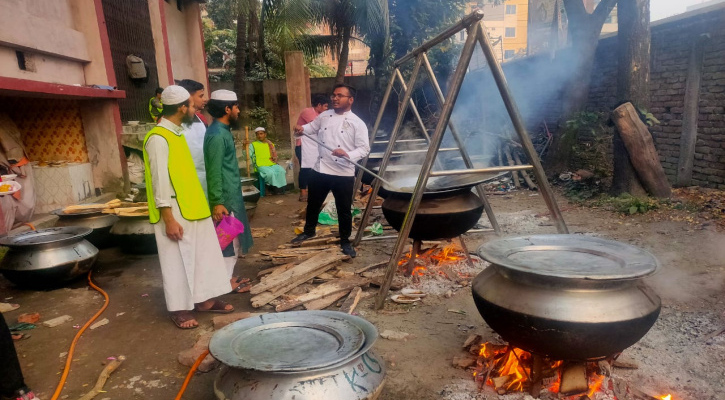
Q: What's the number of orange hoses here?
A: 2